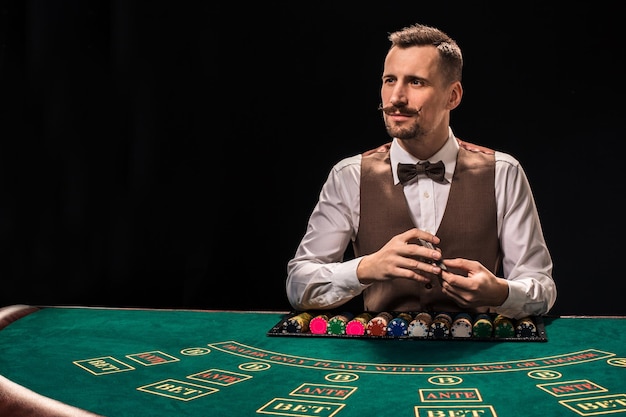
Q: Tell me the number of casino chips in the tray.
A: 12